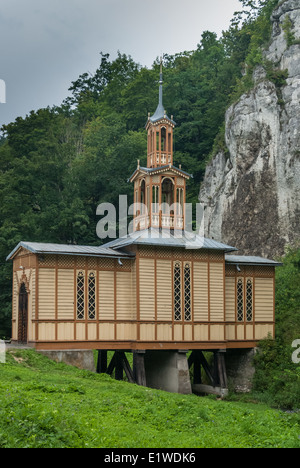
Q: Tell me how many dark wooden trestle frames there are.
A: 2